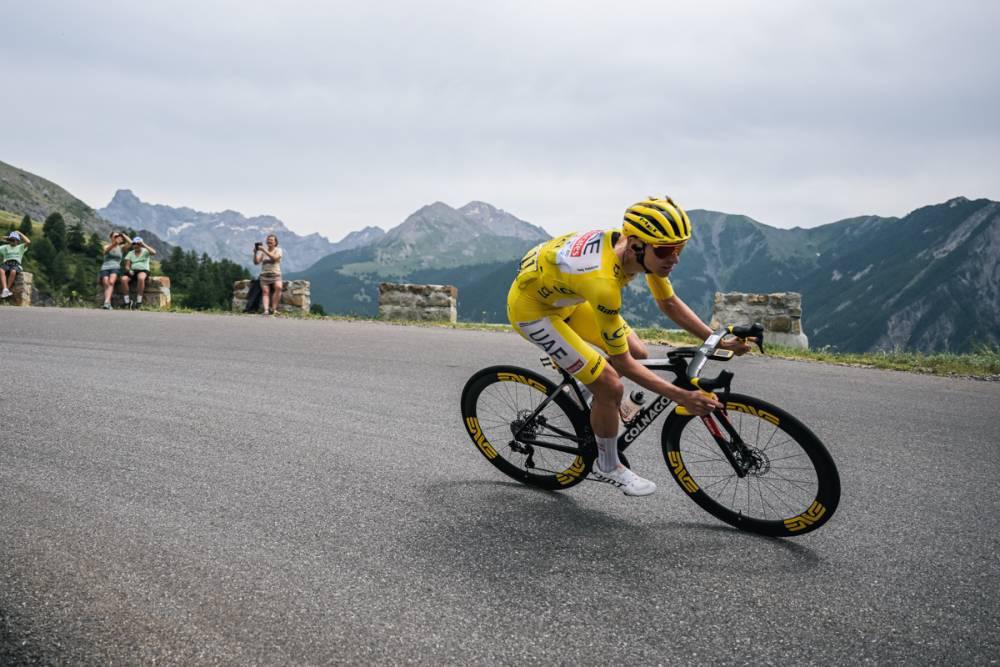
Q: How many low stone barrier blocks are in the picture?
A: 5